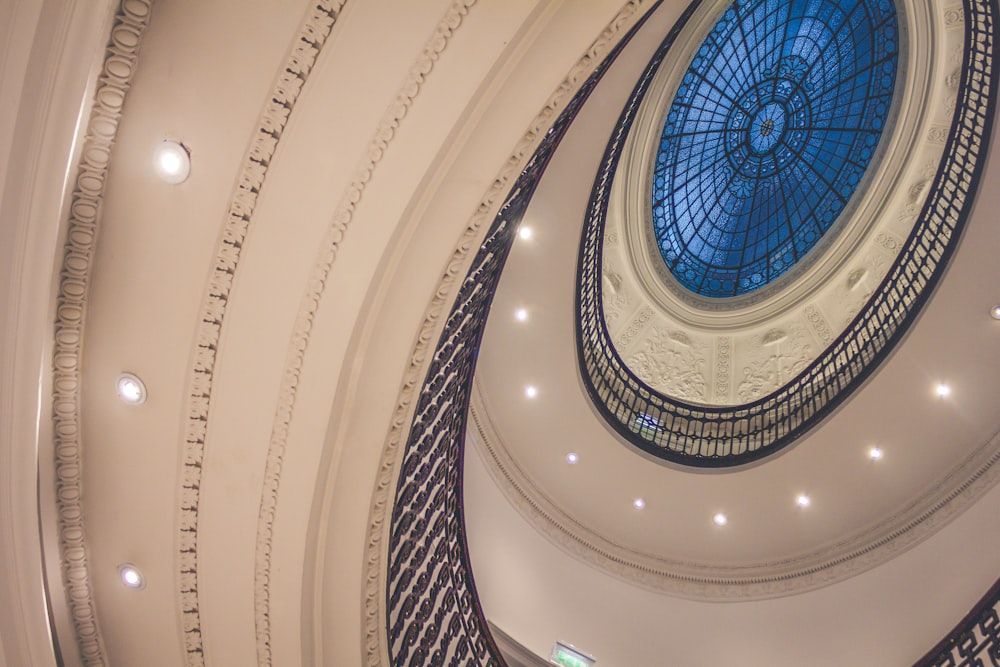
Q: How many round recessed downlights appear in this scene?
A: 13